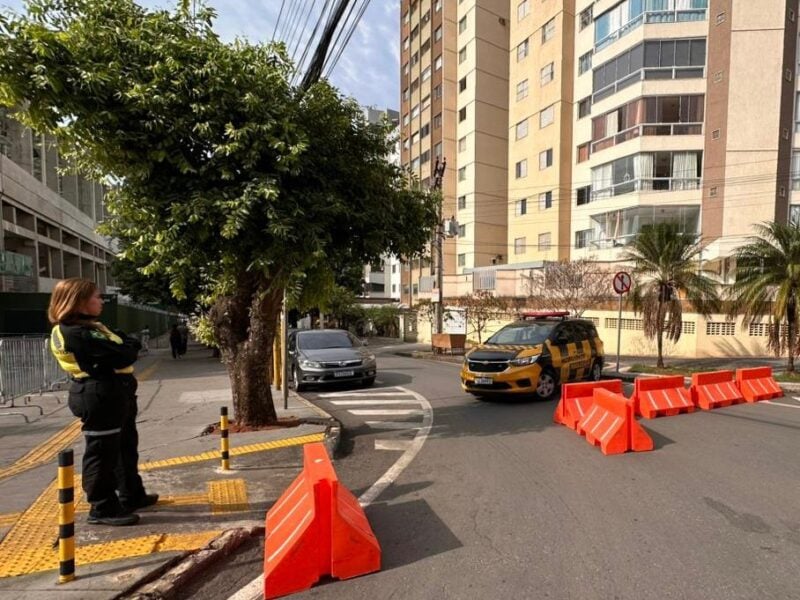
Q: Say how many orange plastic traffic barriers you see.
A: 6